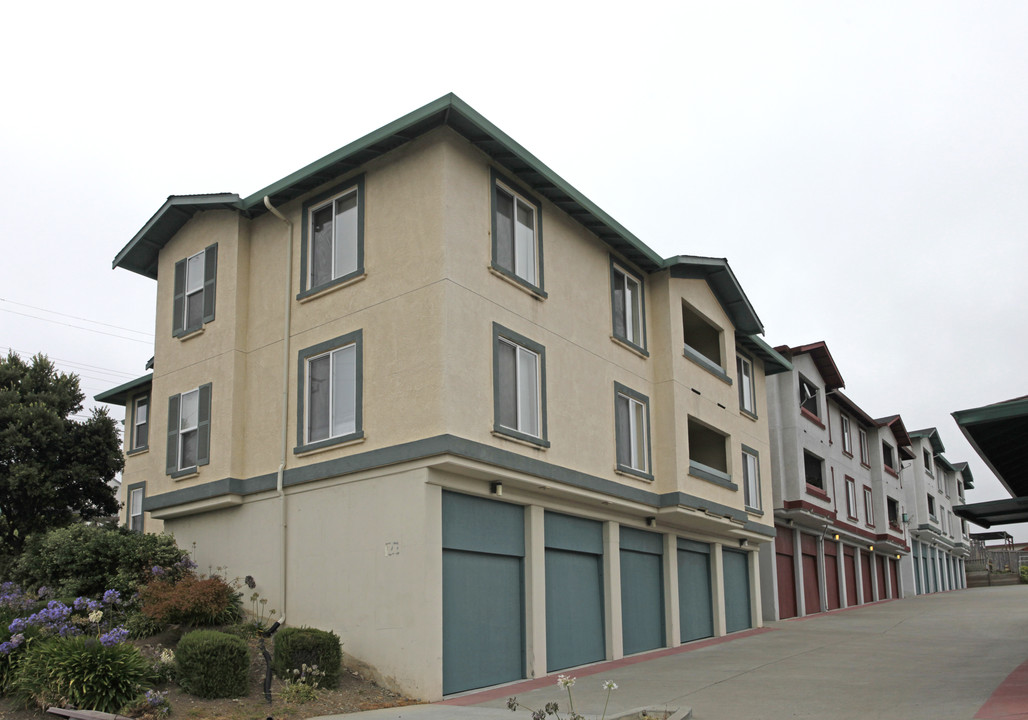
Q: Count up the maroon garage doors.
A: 7